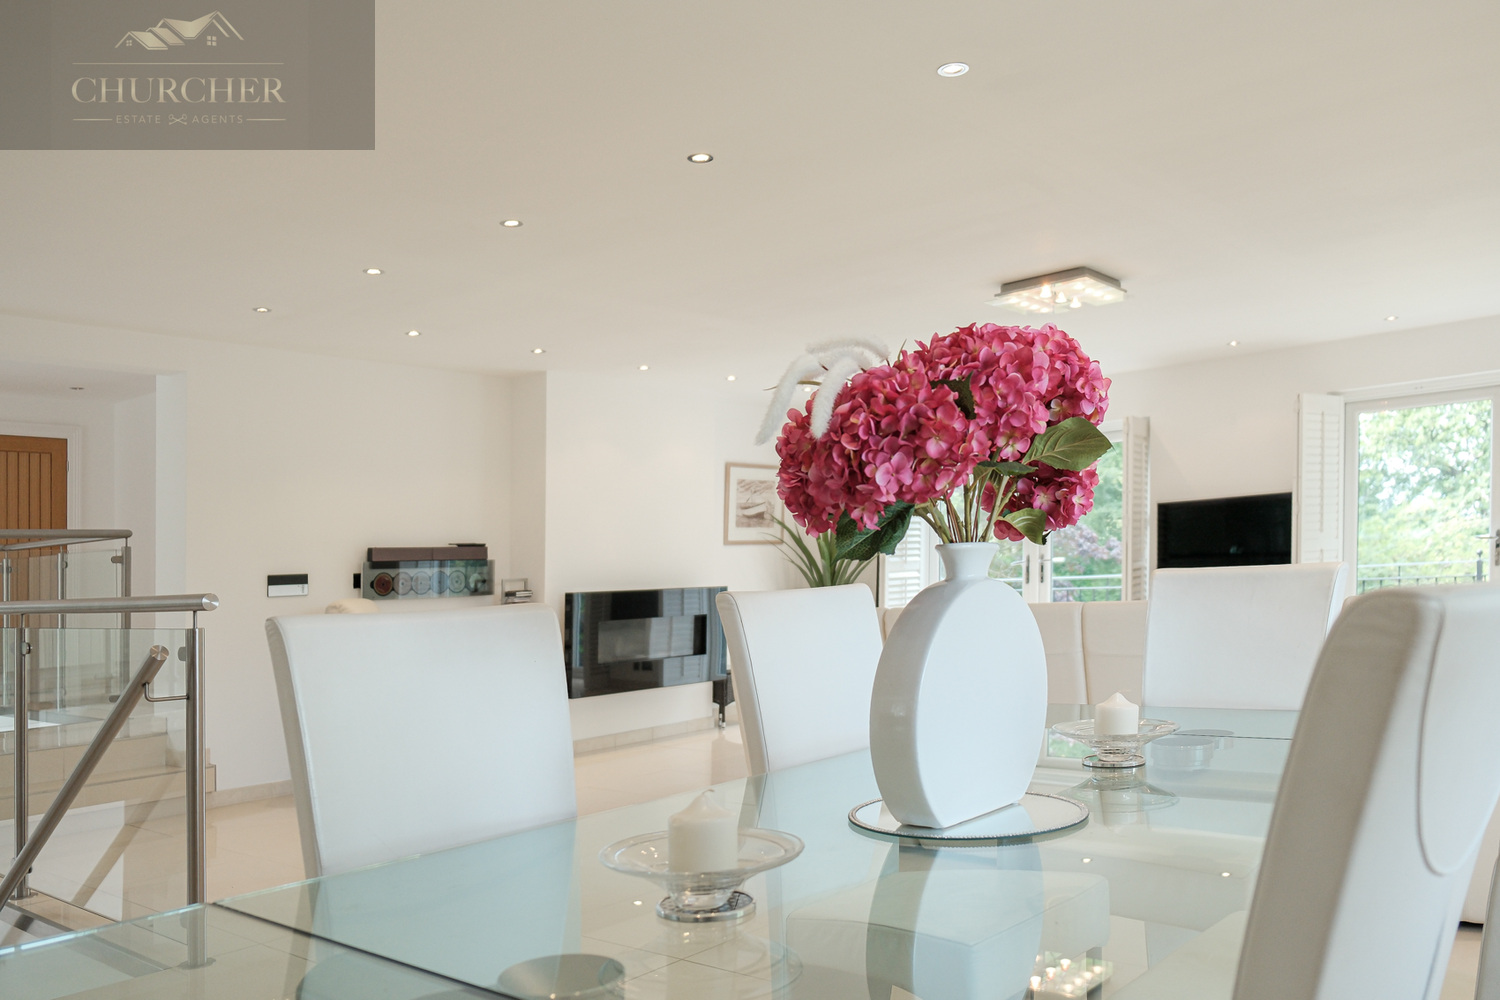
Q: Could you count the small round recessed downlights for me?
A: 13